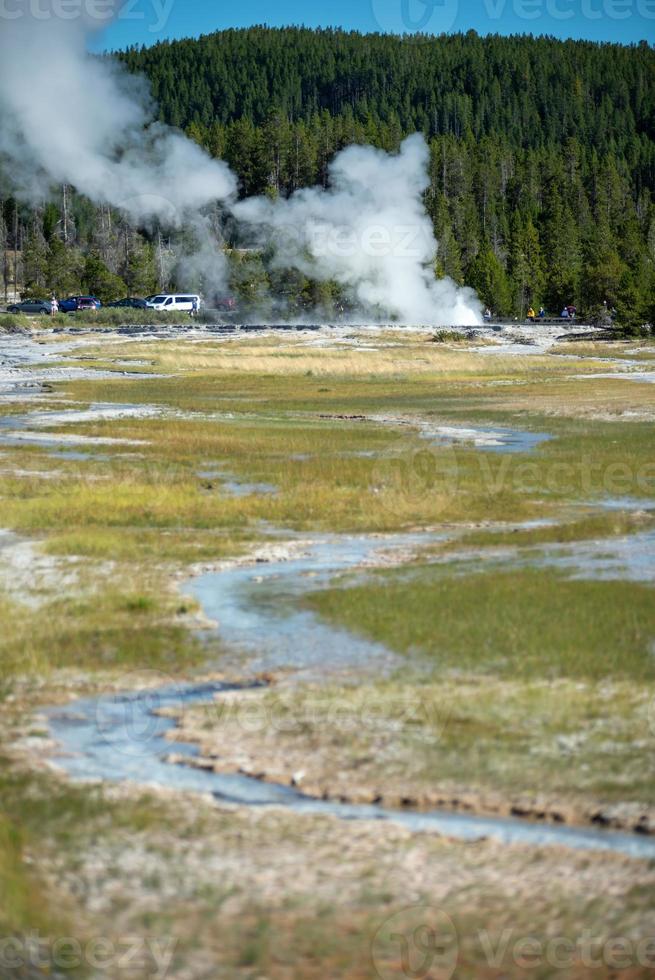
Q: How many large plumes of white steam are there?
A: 2